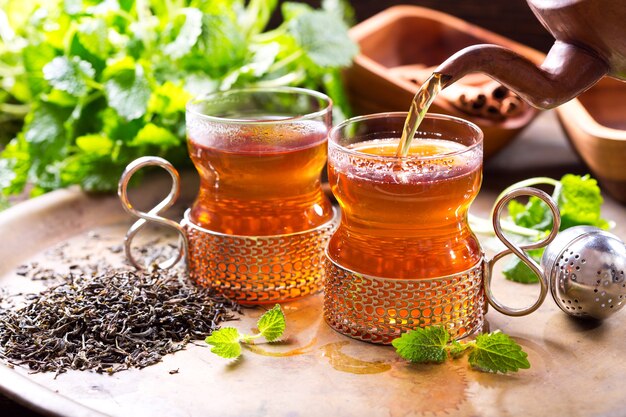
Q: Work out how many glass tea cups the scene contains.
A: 2